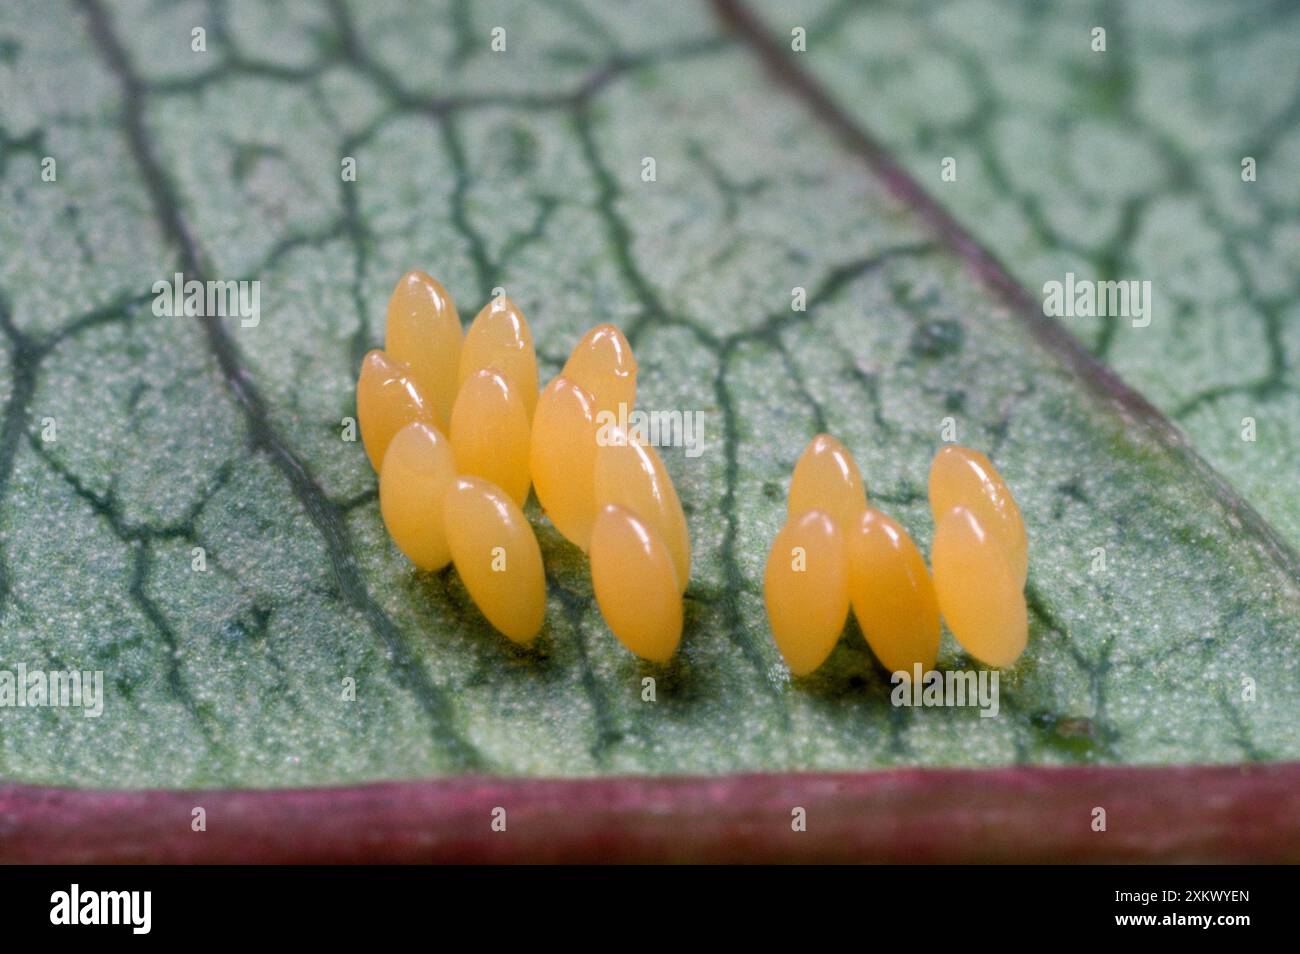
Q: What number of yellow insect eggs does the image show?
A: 15